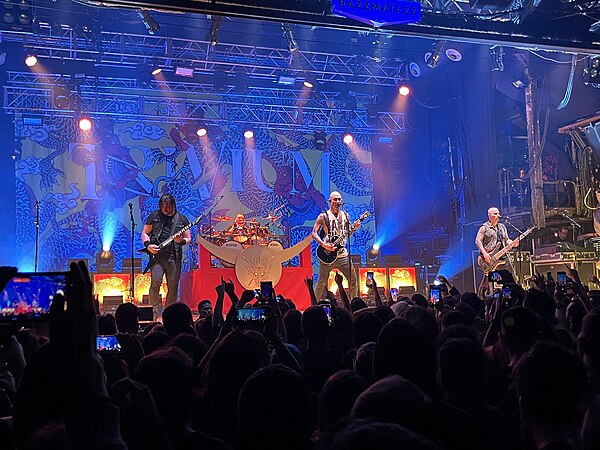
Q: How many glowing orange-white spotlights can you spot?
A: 8